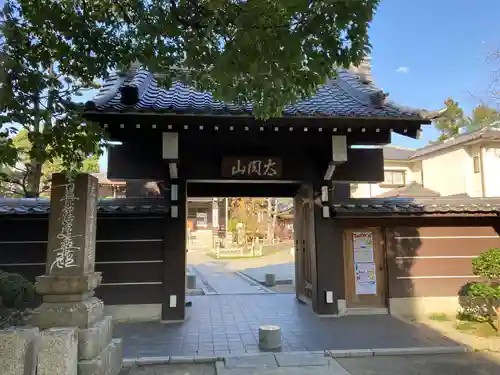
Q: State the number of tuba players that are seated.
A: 0